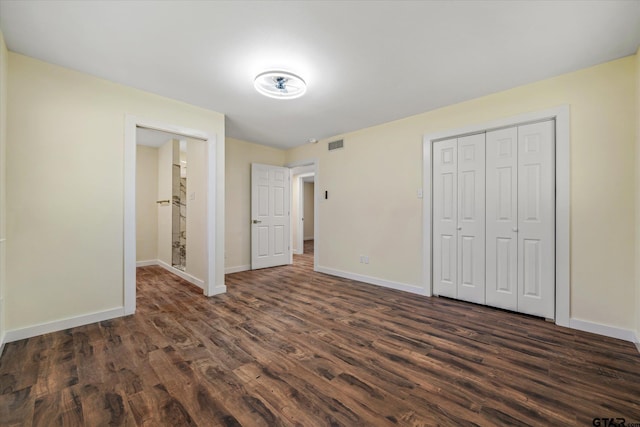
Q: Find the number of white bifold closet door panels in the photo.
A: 4